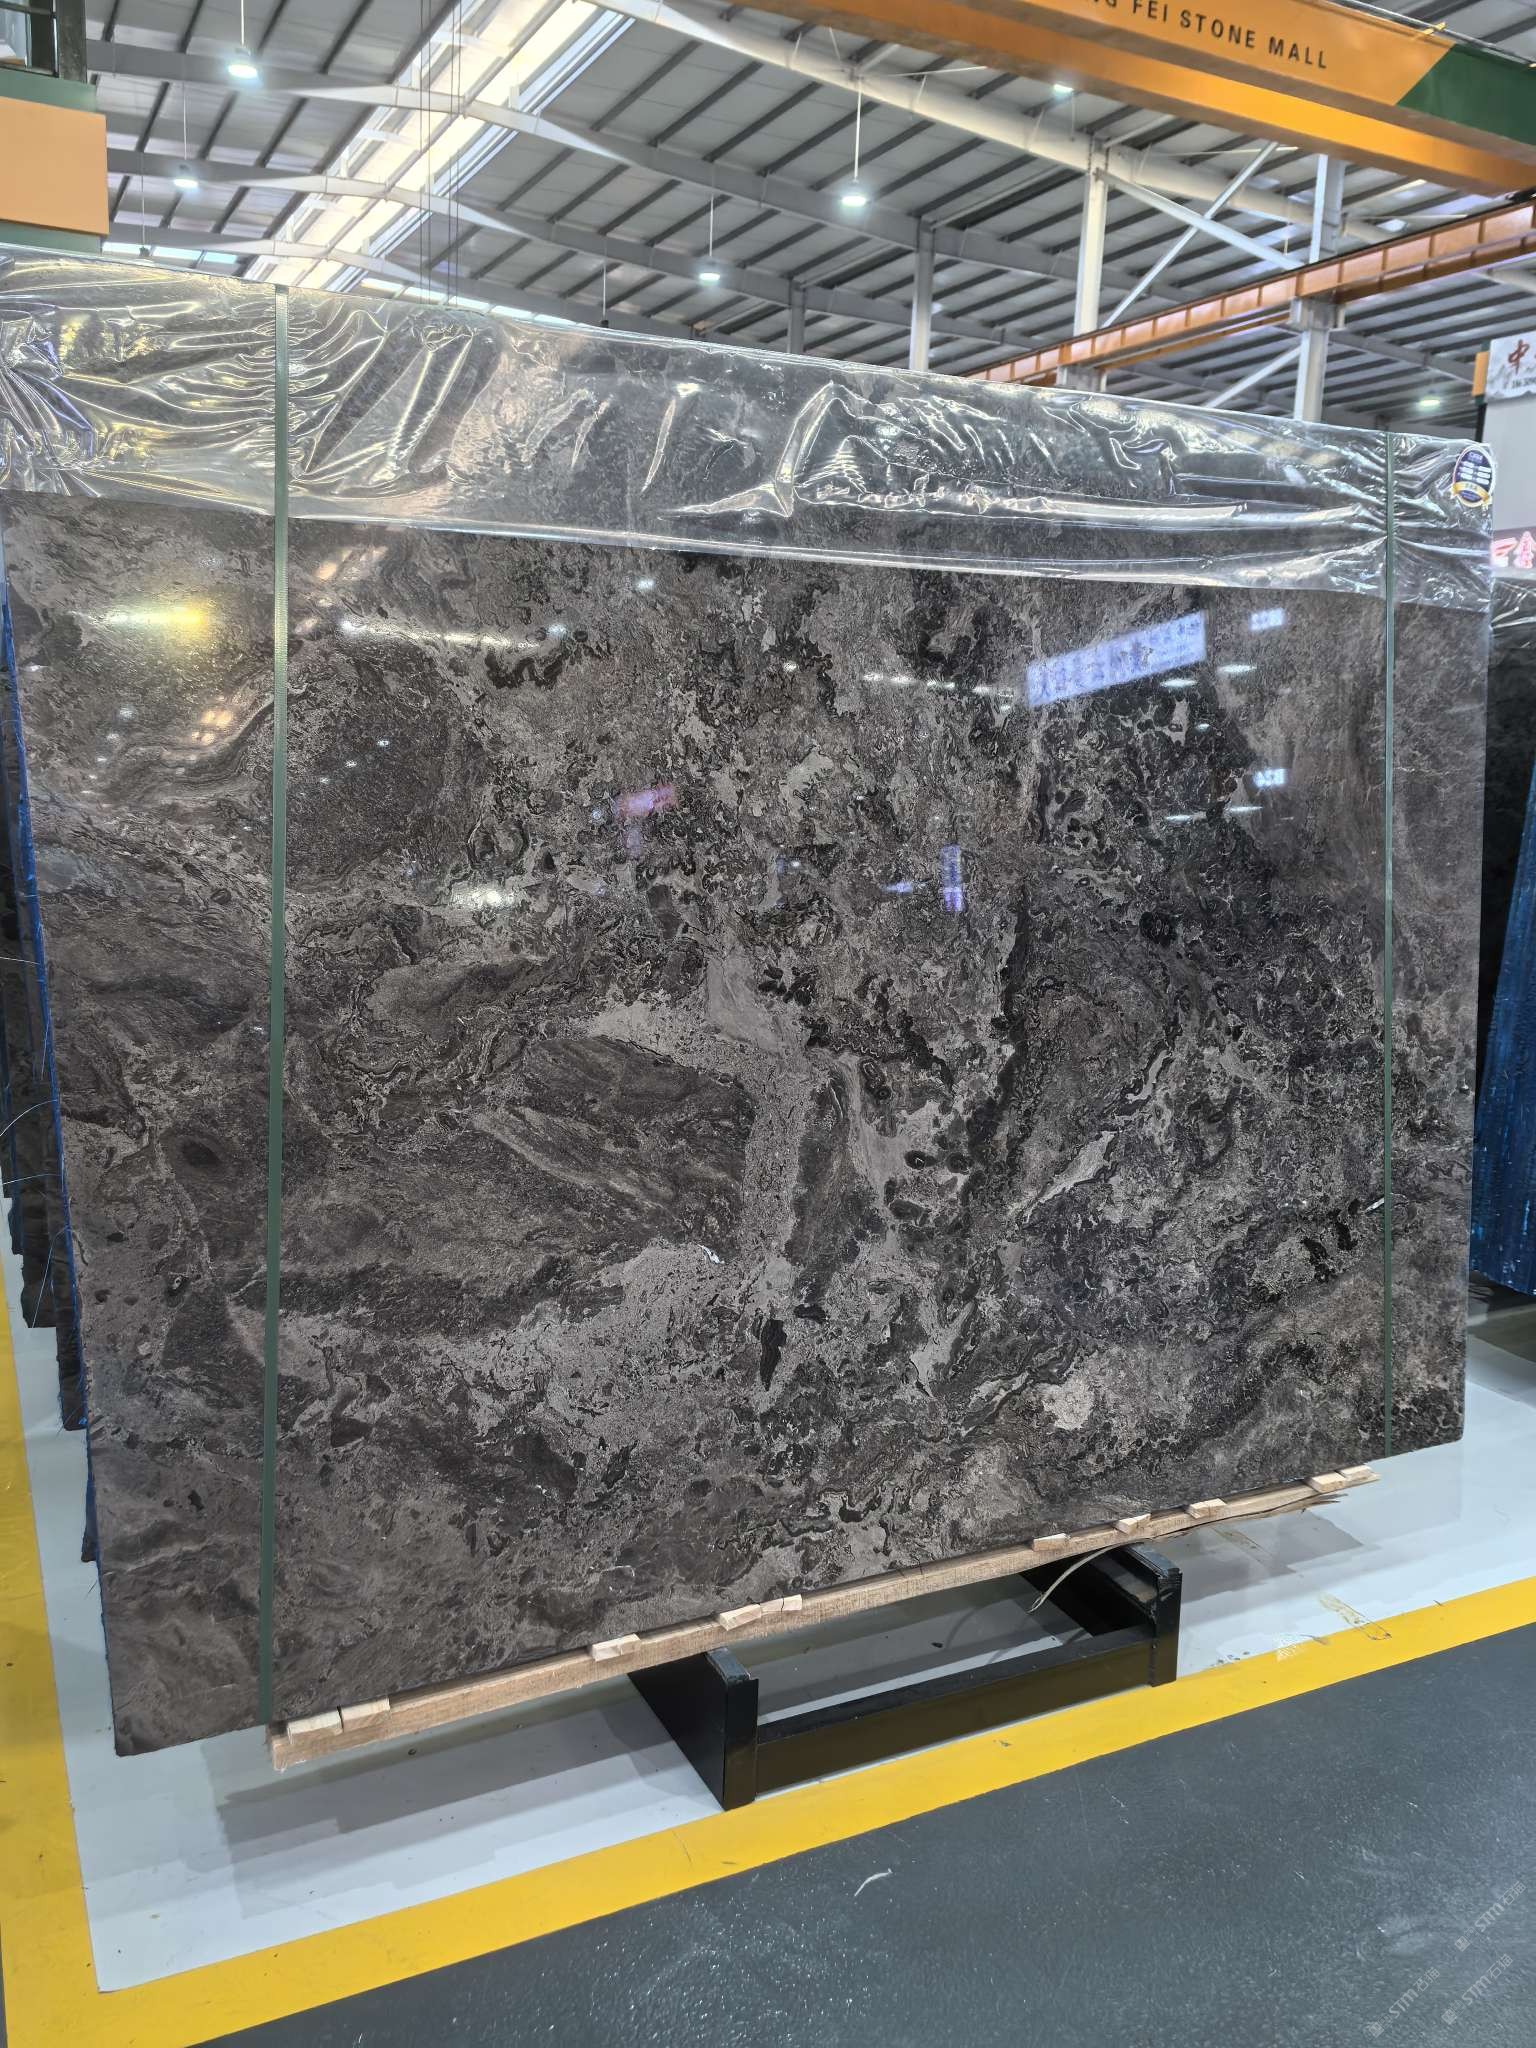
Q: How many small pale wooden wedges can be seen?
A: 10